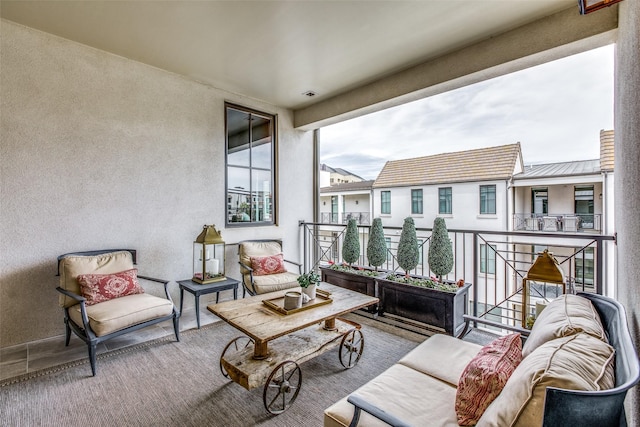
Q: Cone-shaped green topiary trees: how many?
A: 4